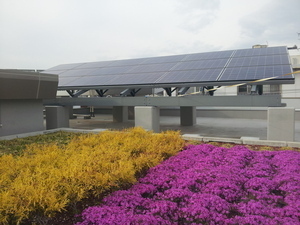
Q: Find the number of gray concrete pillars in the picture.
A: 5